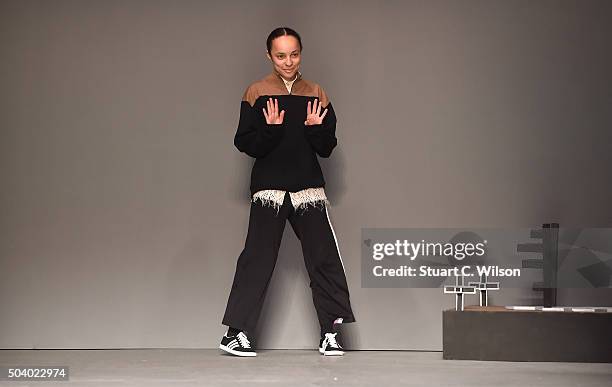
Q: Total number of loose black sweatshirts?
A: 1